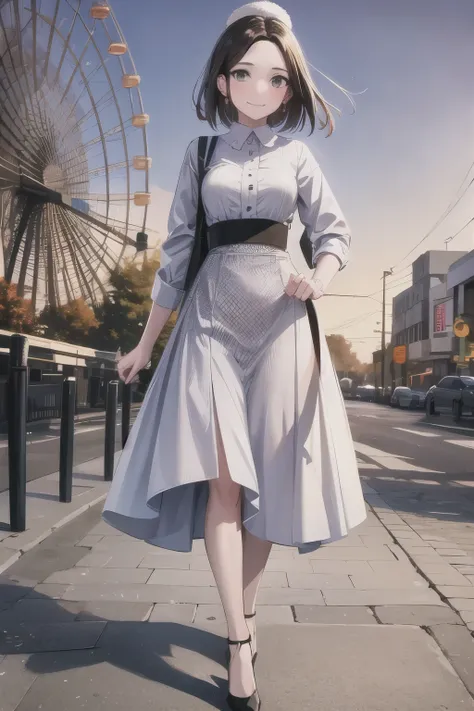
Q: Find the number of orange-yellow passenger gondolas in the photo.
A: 6